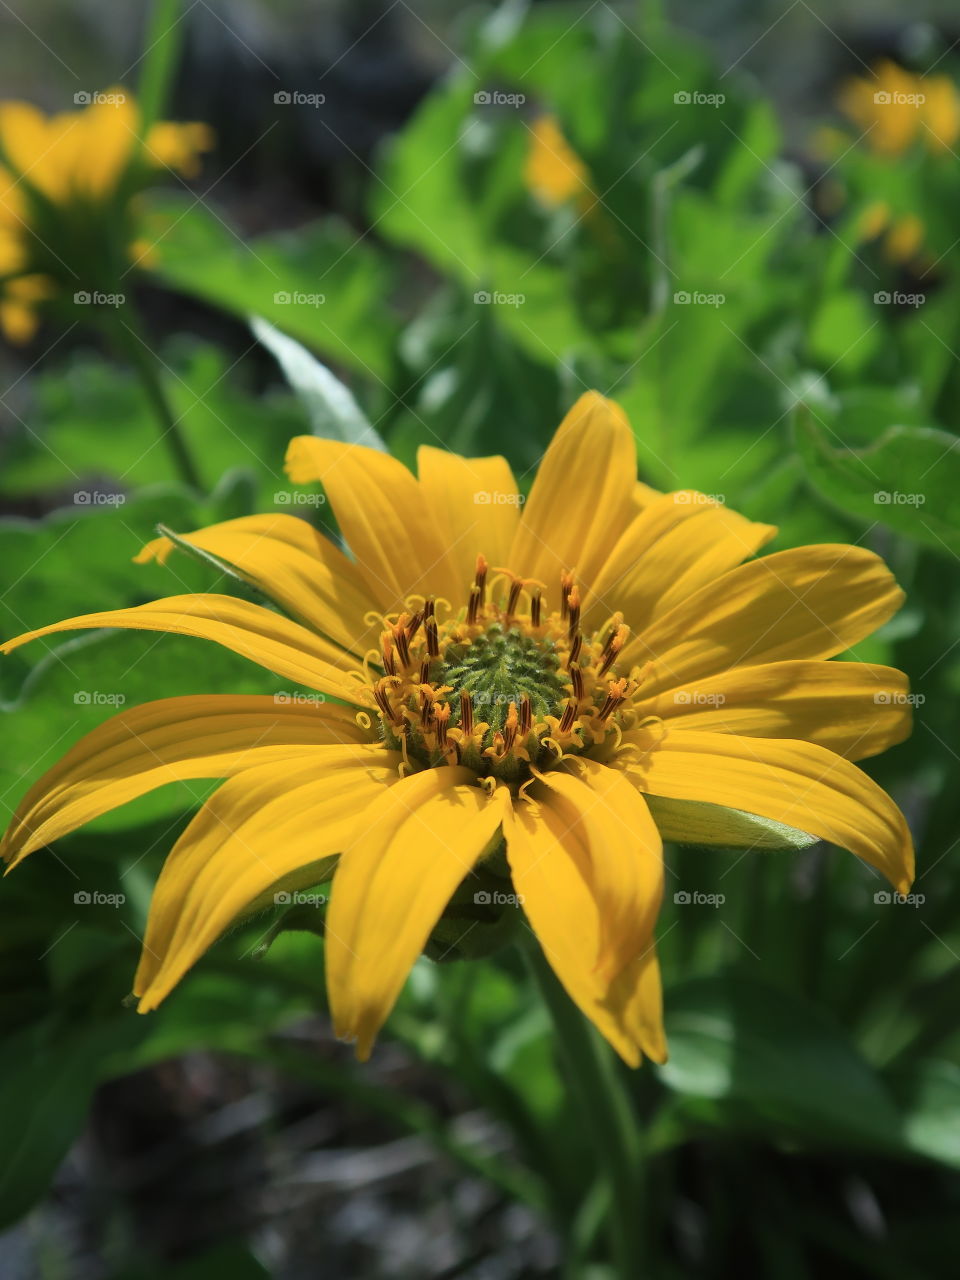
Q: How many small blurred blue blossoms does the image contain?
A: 0